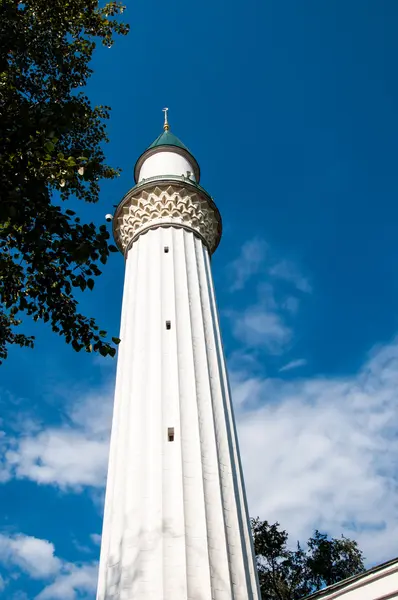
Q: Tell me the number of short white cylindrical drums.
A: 1